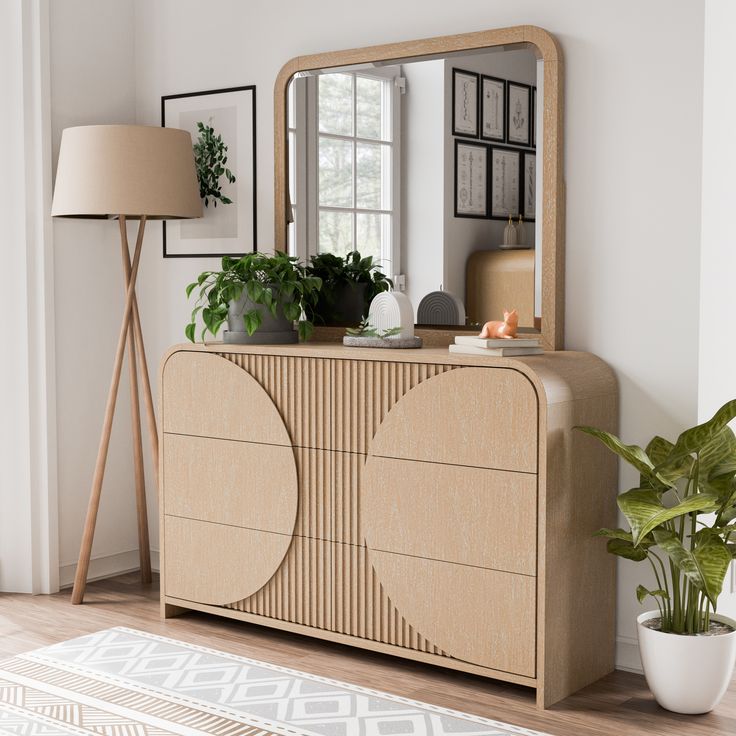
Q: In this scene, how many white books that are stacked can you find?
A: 2